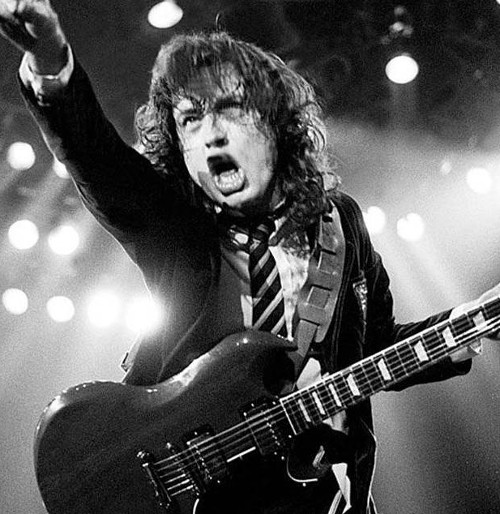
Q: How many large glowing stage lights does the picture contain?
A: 13